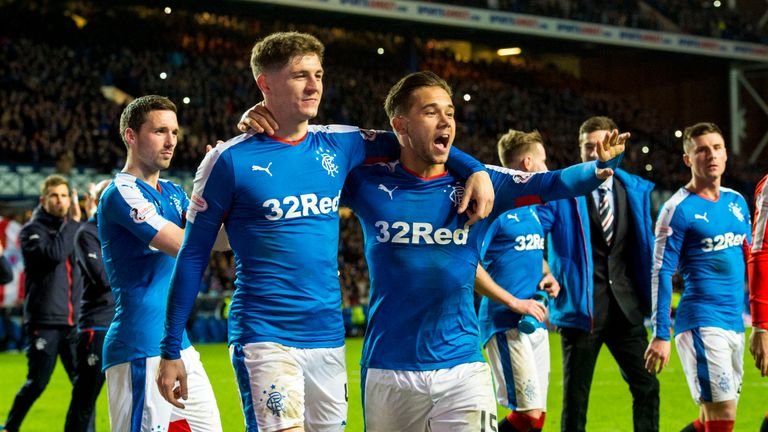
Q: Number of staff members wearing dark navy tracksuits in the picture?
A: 2